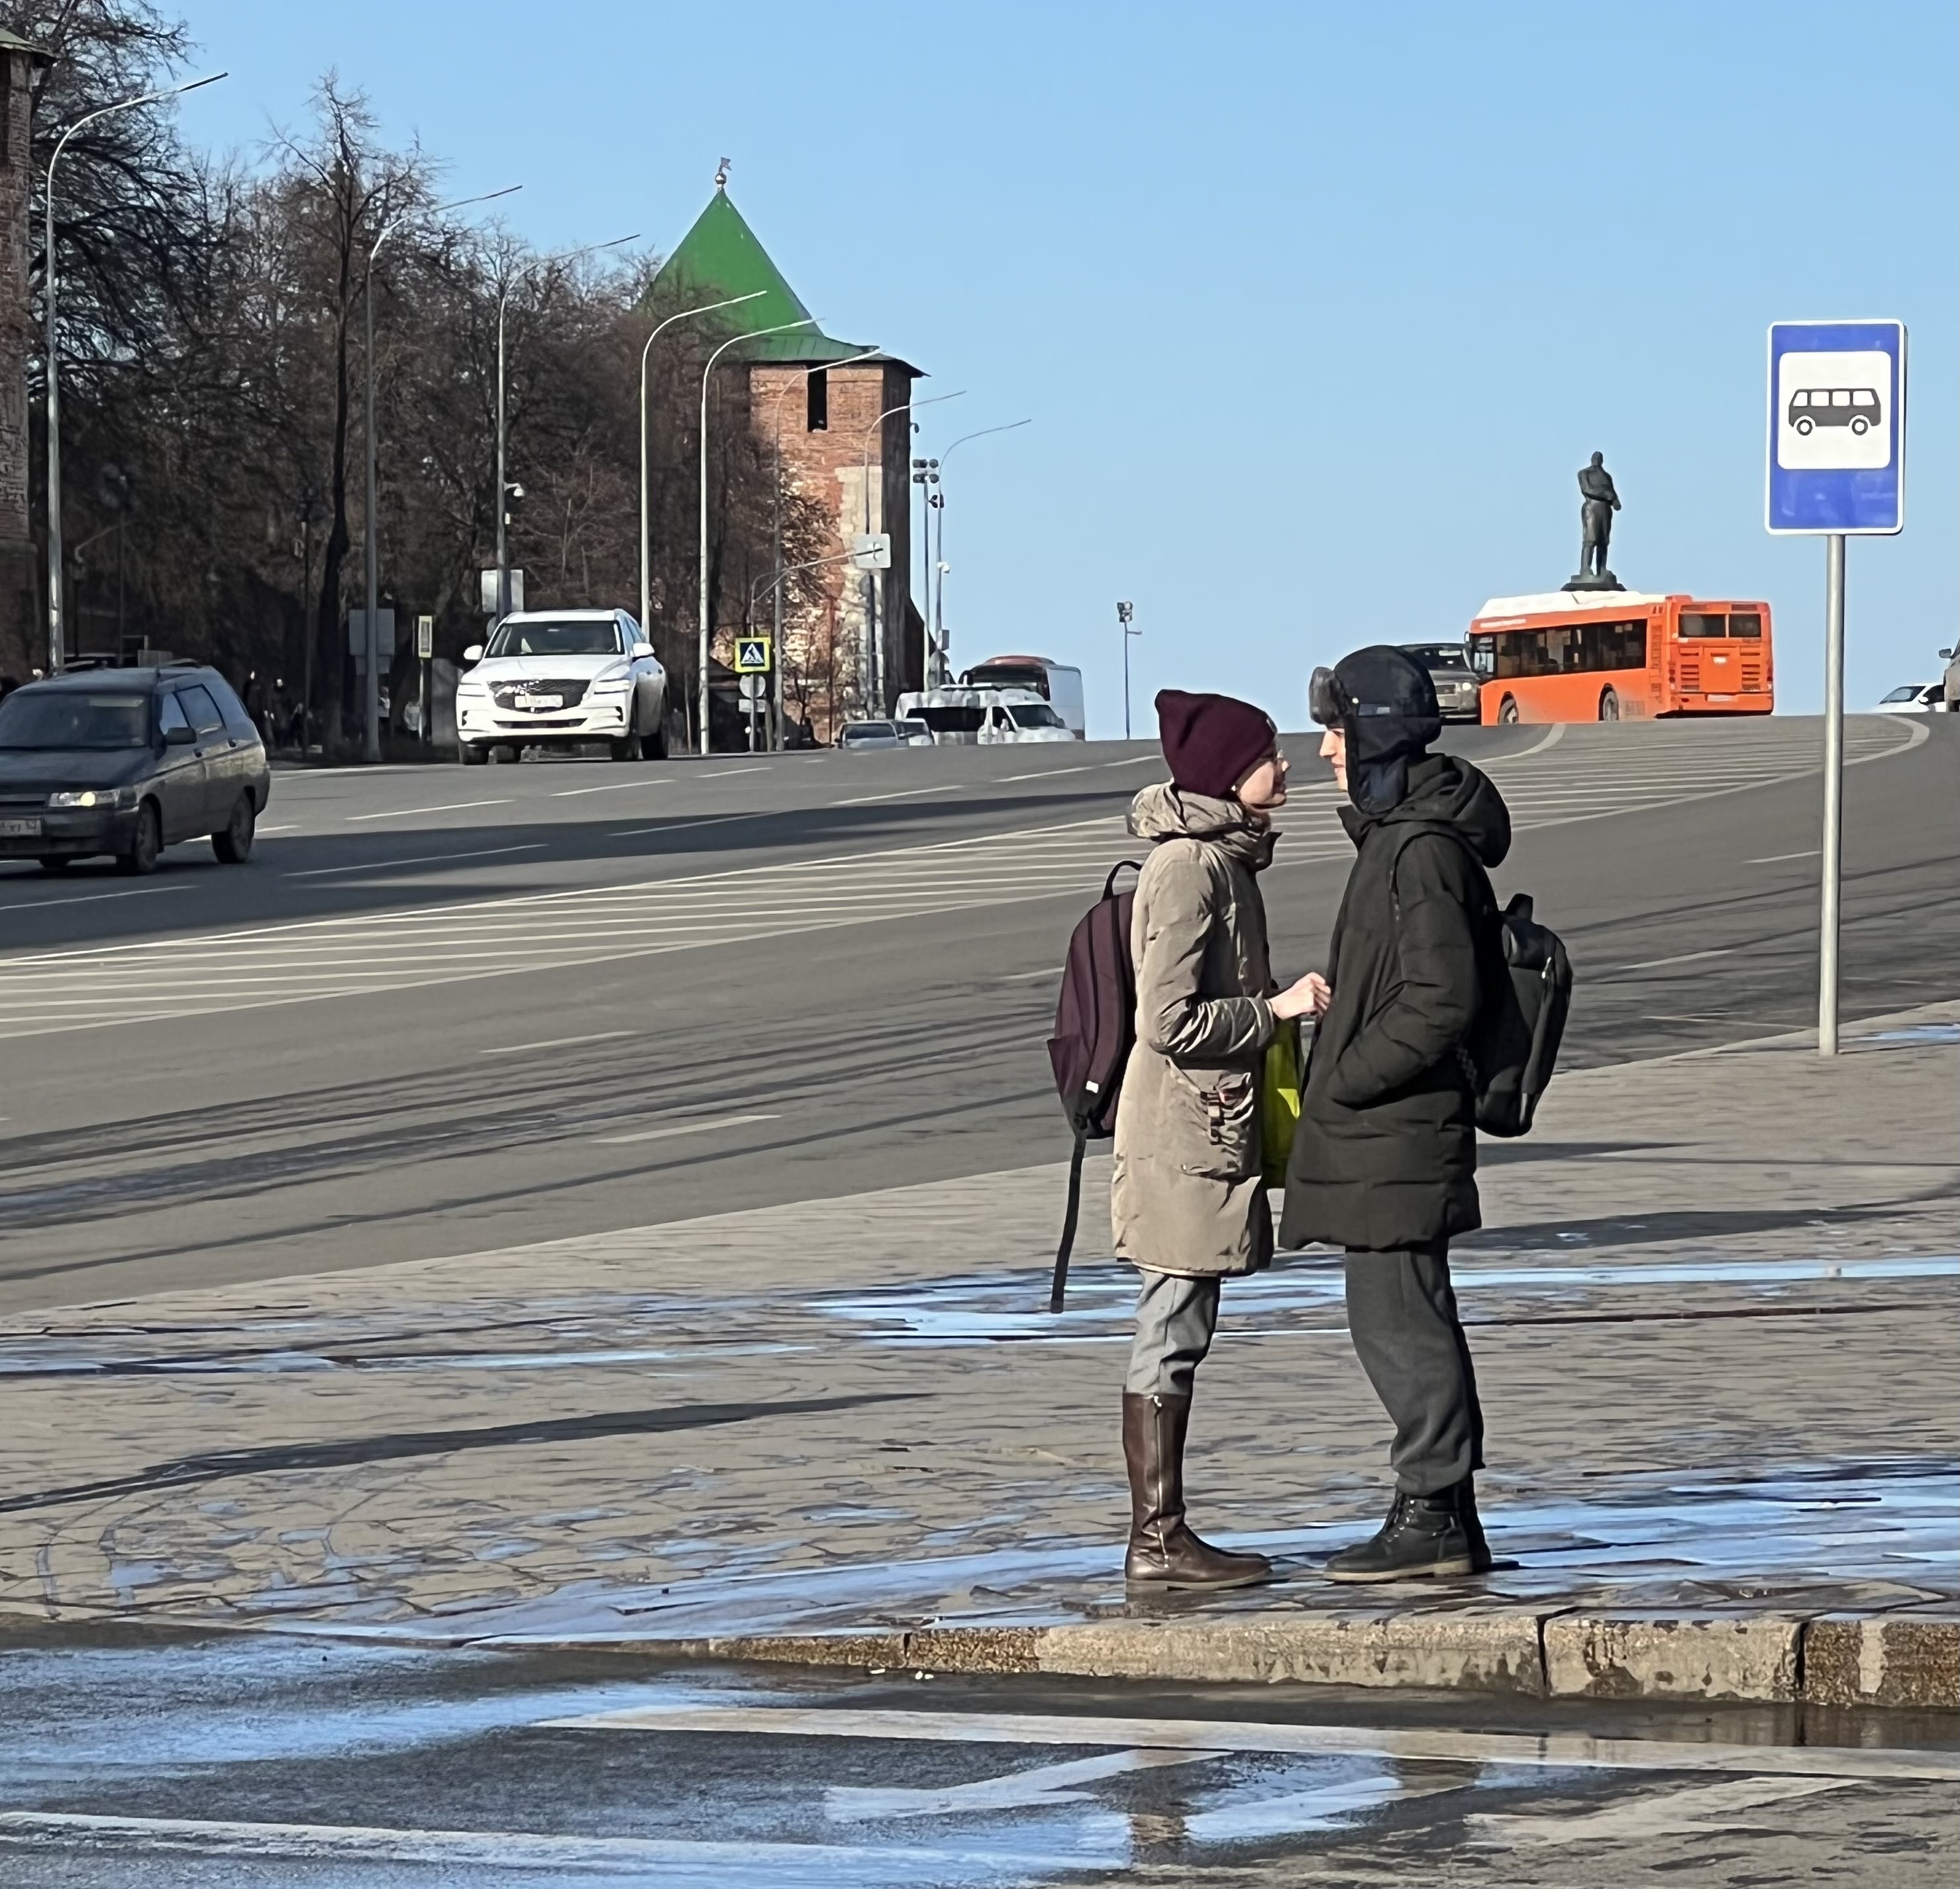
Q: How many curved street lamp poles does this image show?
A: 8